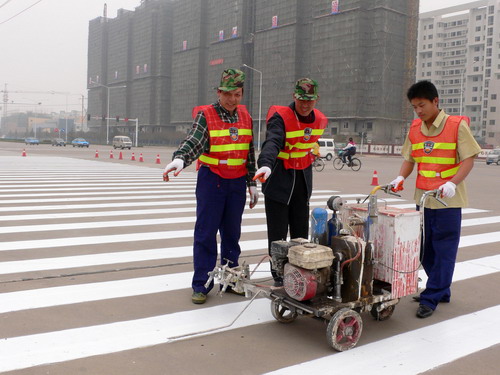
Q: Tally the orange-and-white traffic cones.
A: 8